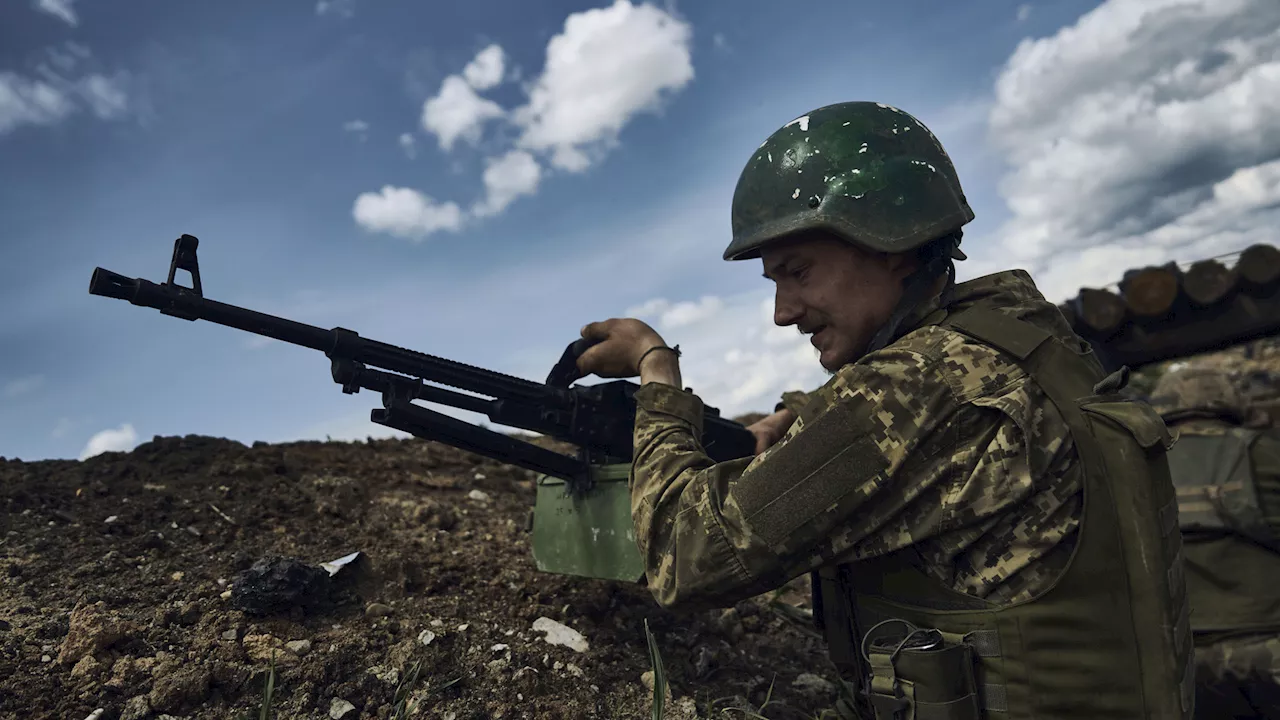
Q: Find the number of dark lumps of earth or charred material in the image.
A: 1